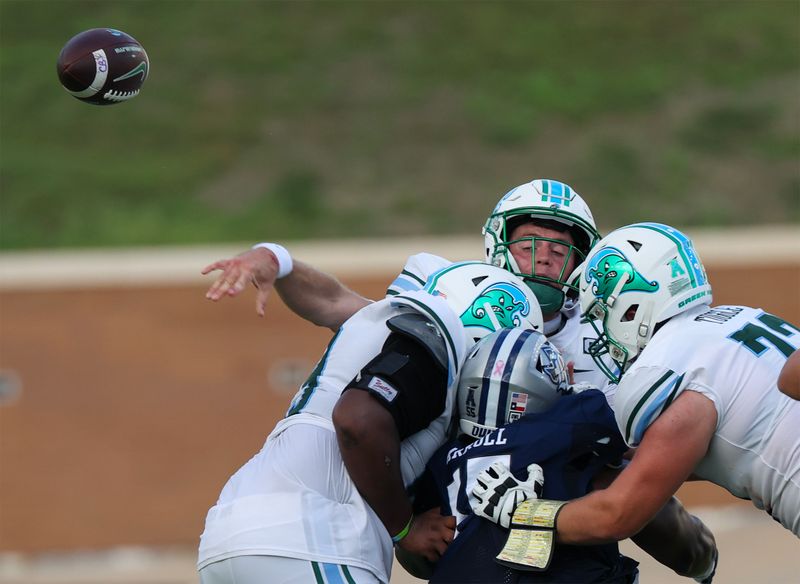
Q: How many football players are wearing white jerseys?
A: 3